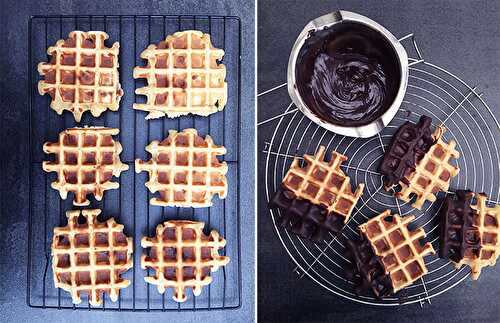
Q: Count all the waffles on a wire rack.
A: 10